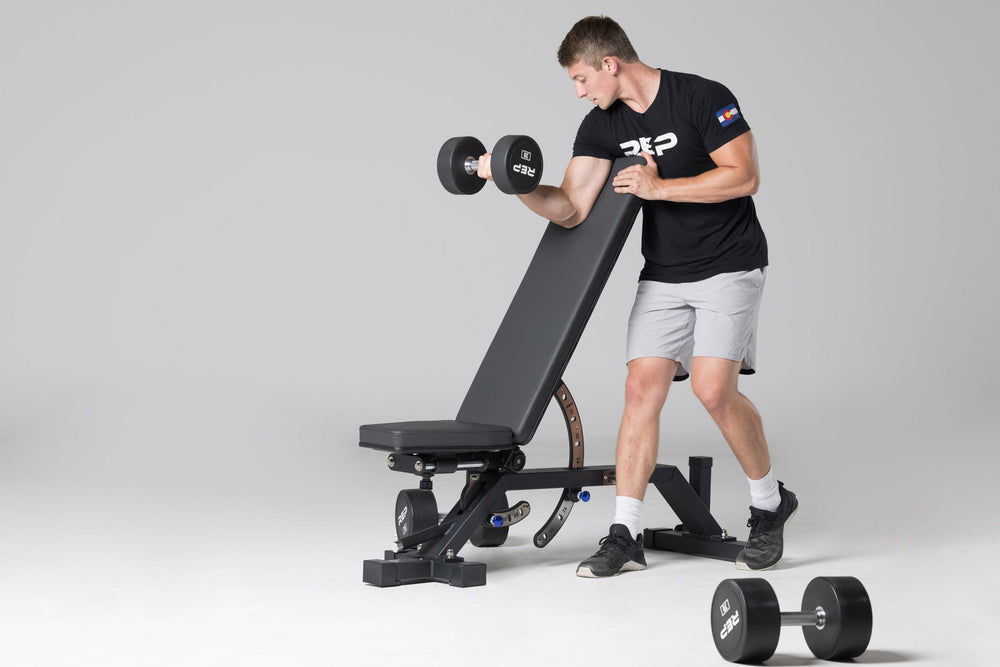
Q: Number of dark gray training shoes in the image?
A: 2